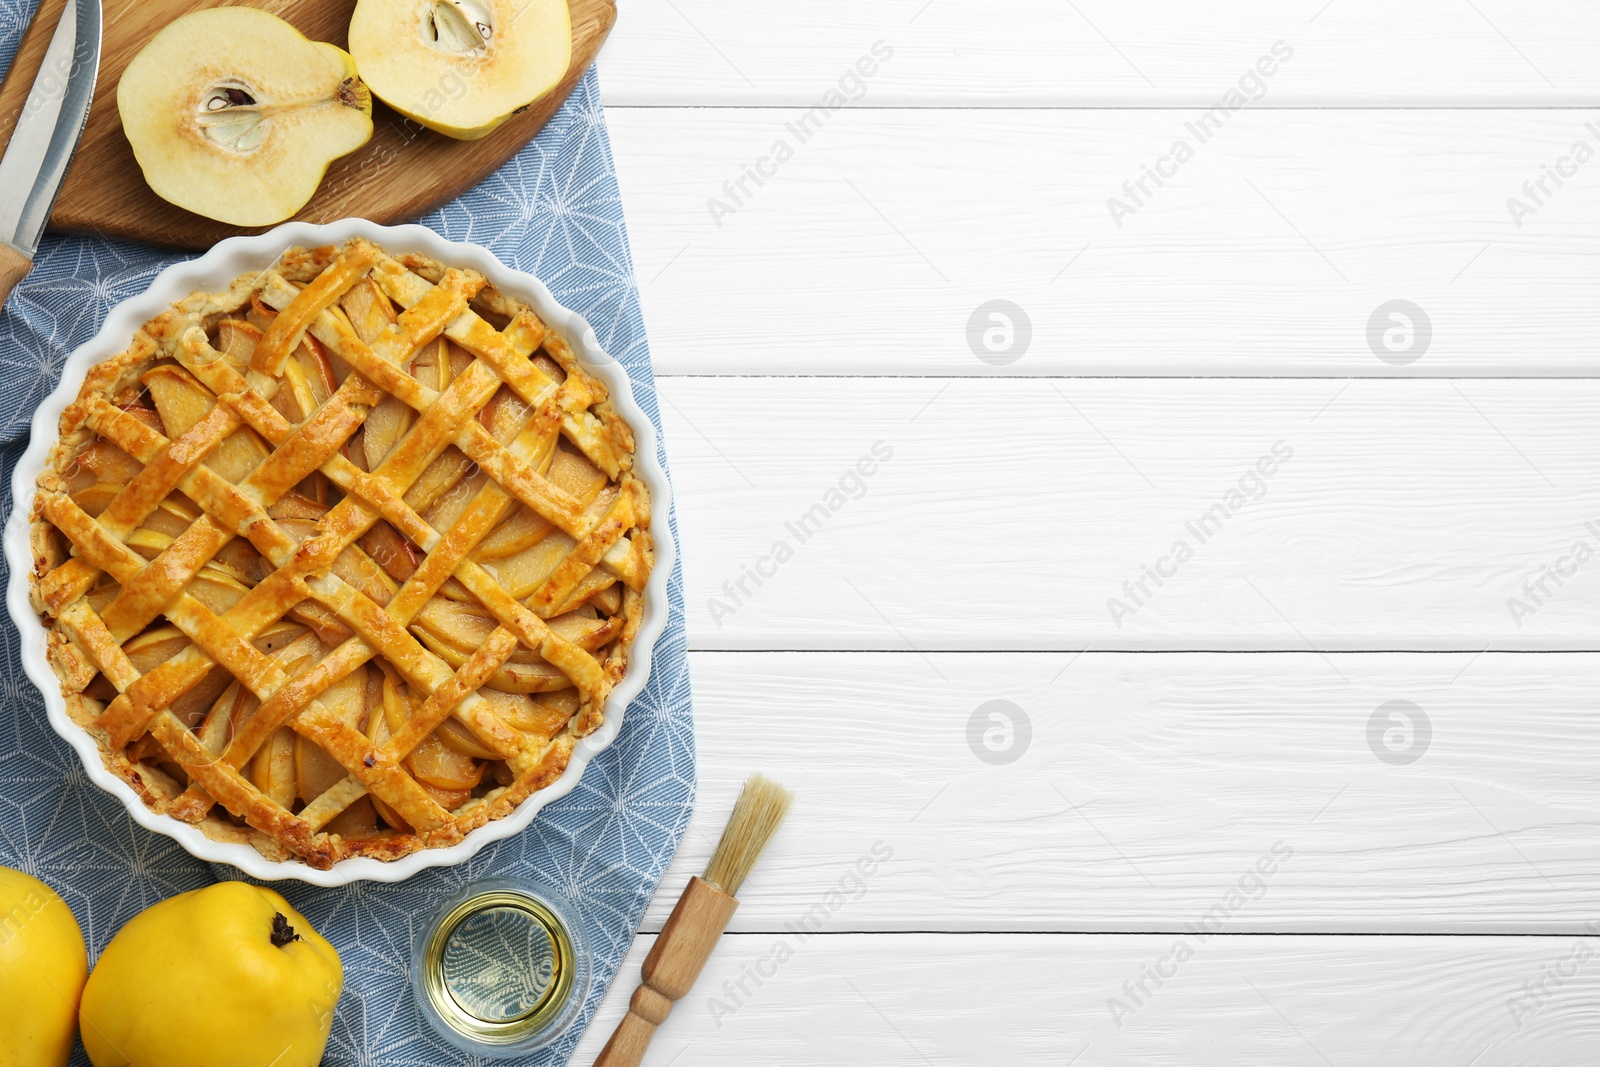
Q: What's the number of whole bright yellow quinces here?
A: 2